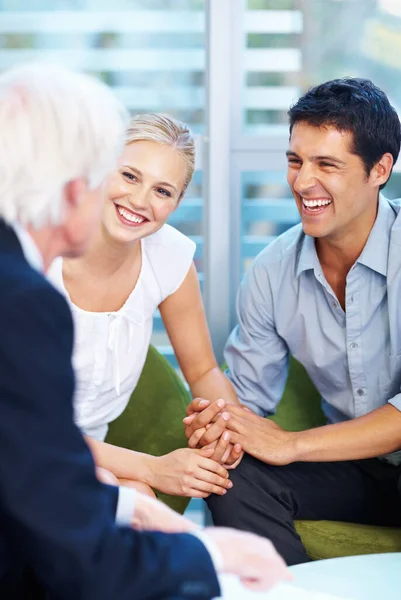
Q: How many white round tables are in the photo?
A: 1